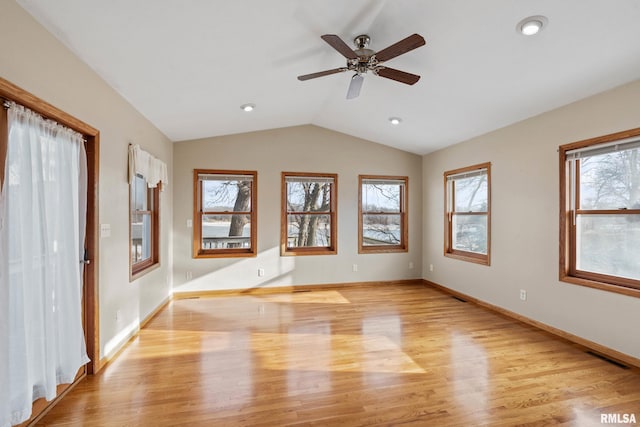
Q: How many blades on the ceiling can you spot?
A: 5